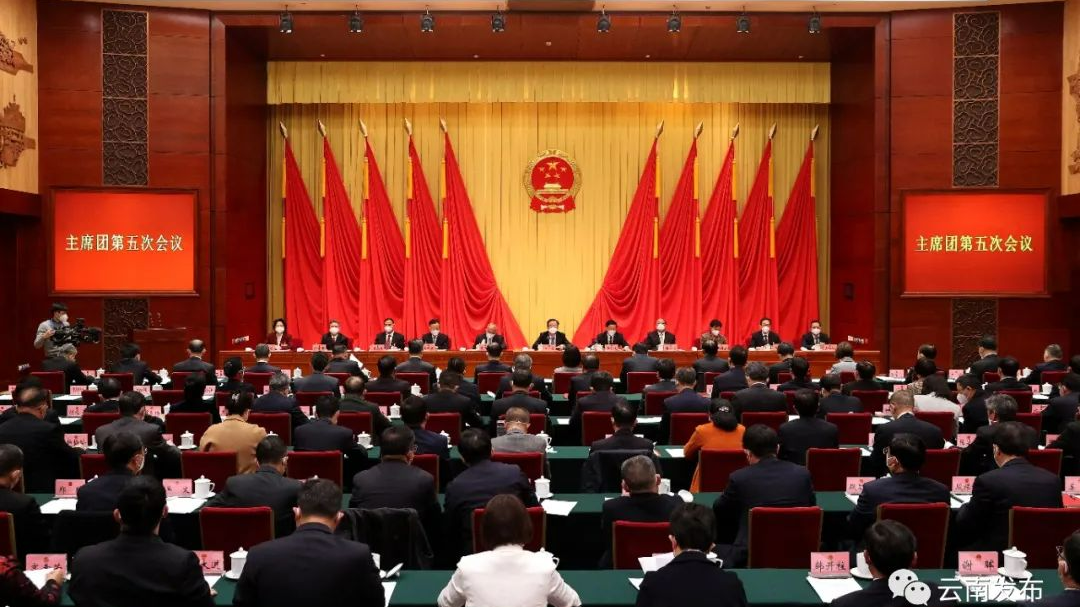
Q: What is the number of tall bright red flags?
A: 10